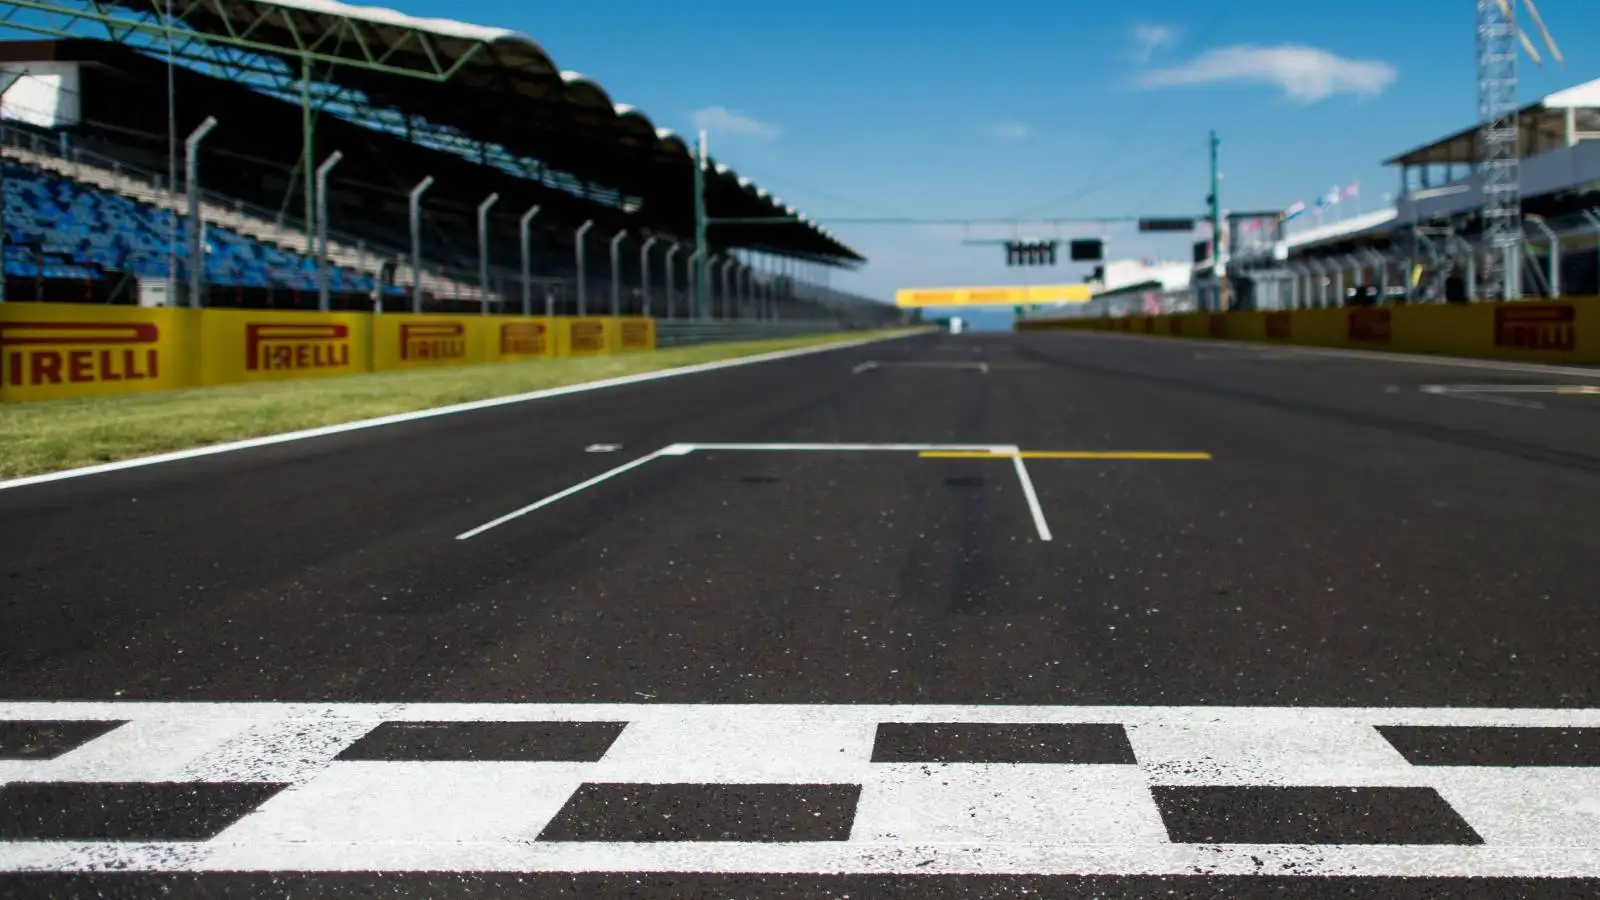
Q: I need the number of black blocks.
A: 7